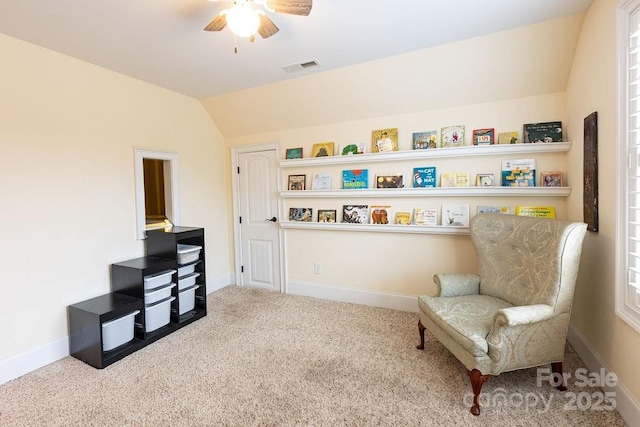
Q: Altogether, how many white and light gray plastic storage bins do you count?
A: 8